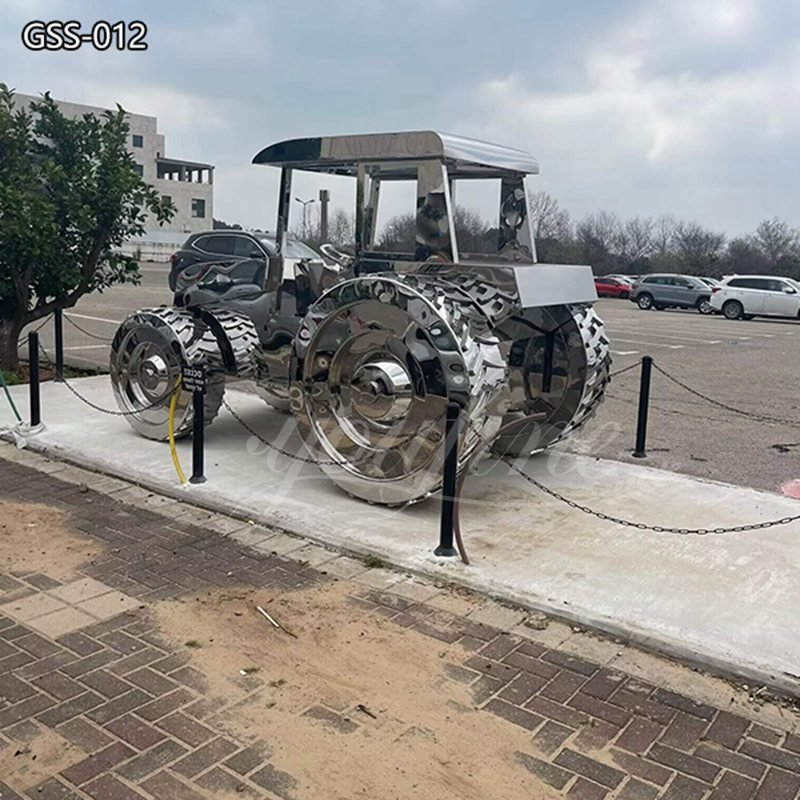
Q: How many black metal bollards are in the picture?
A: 5